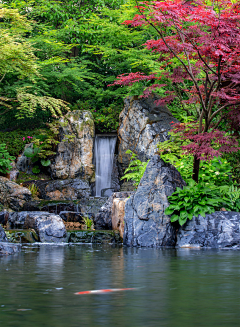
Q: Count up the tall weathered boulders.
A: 3